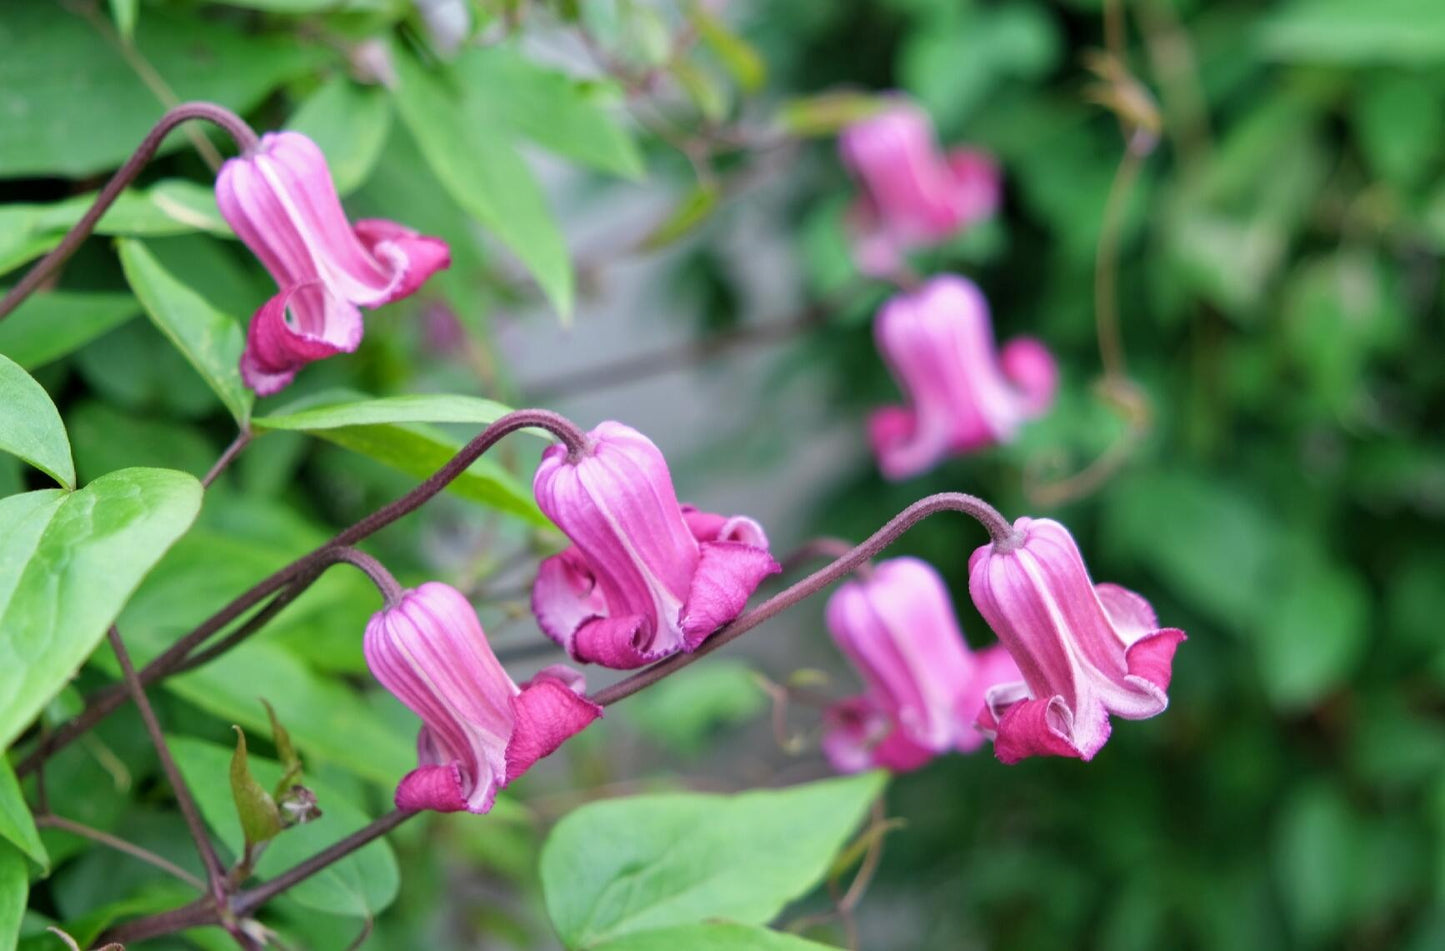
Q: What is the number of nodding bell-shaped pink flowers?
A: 7